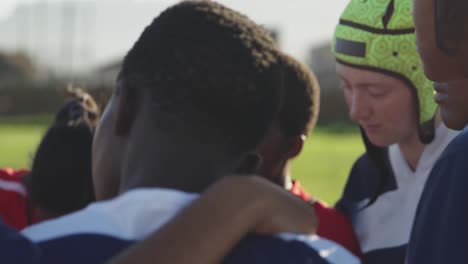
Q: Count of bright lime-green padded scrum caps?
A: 1